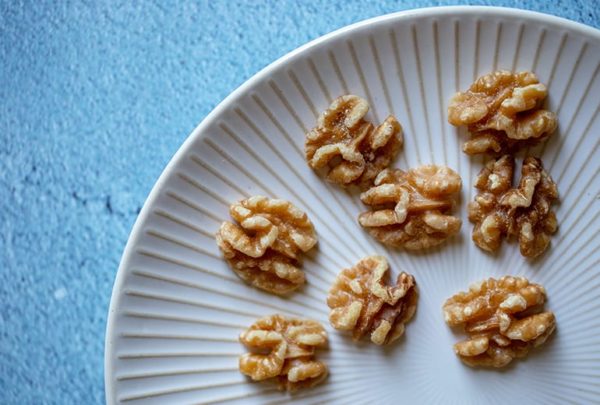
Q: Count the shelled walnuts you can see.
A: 8